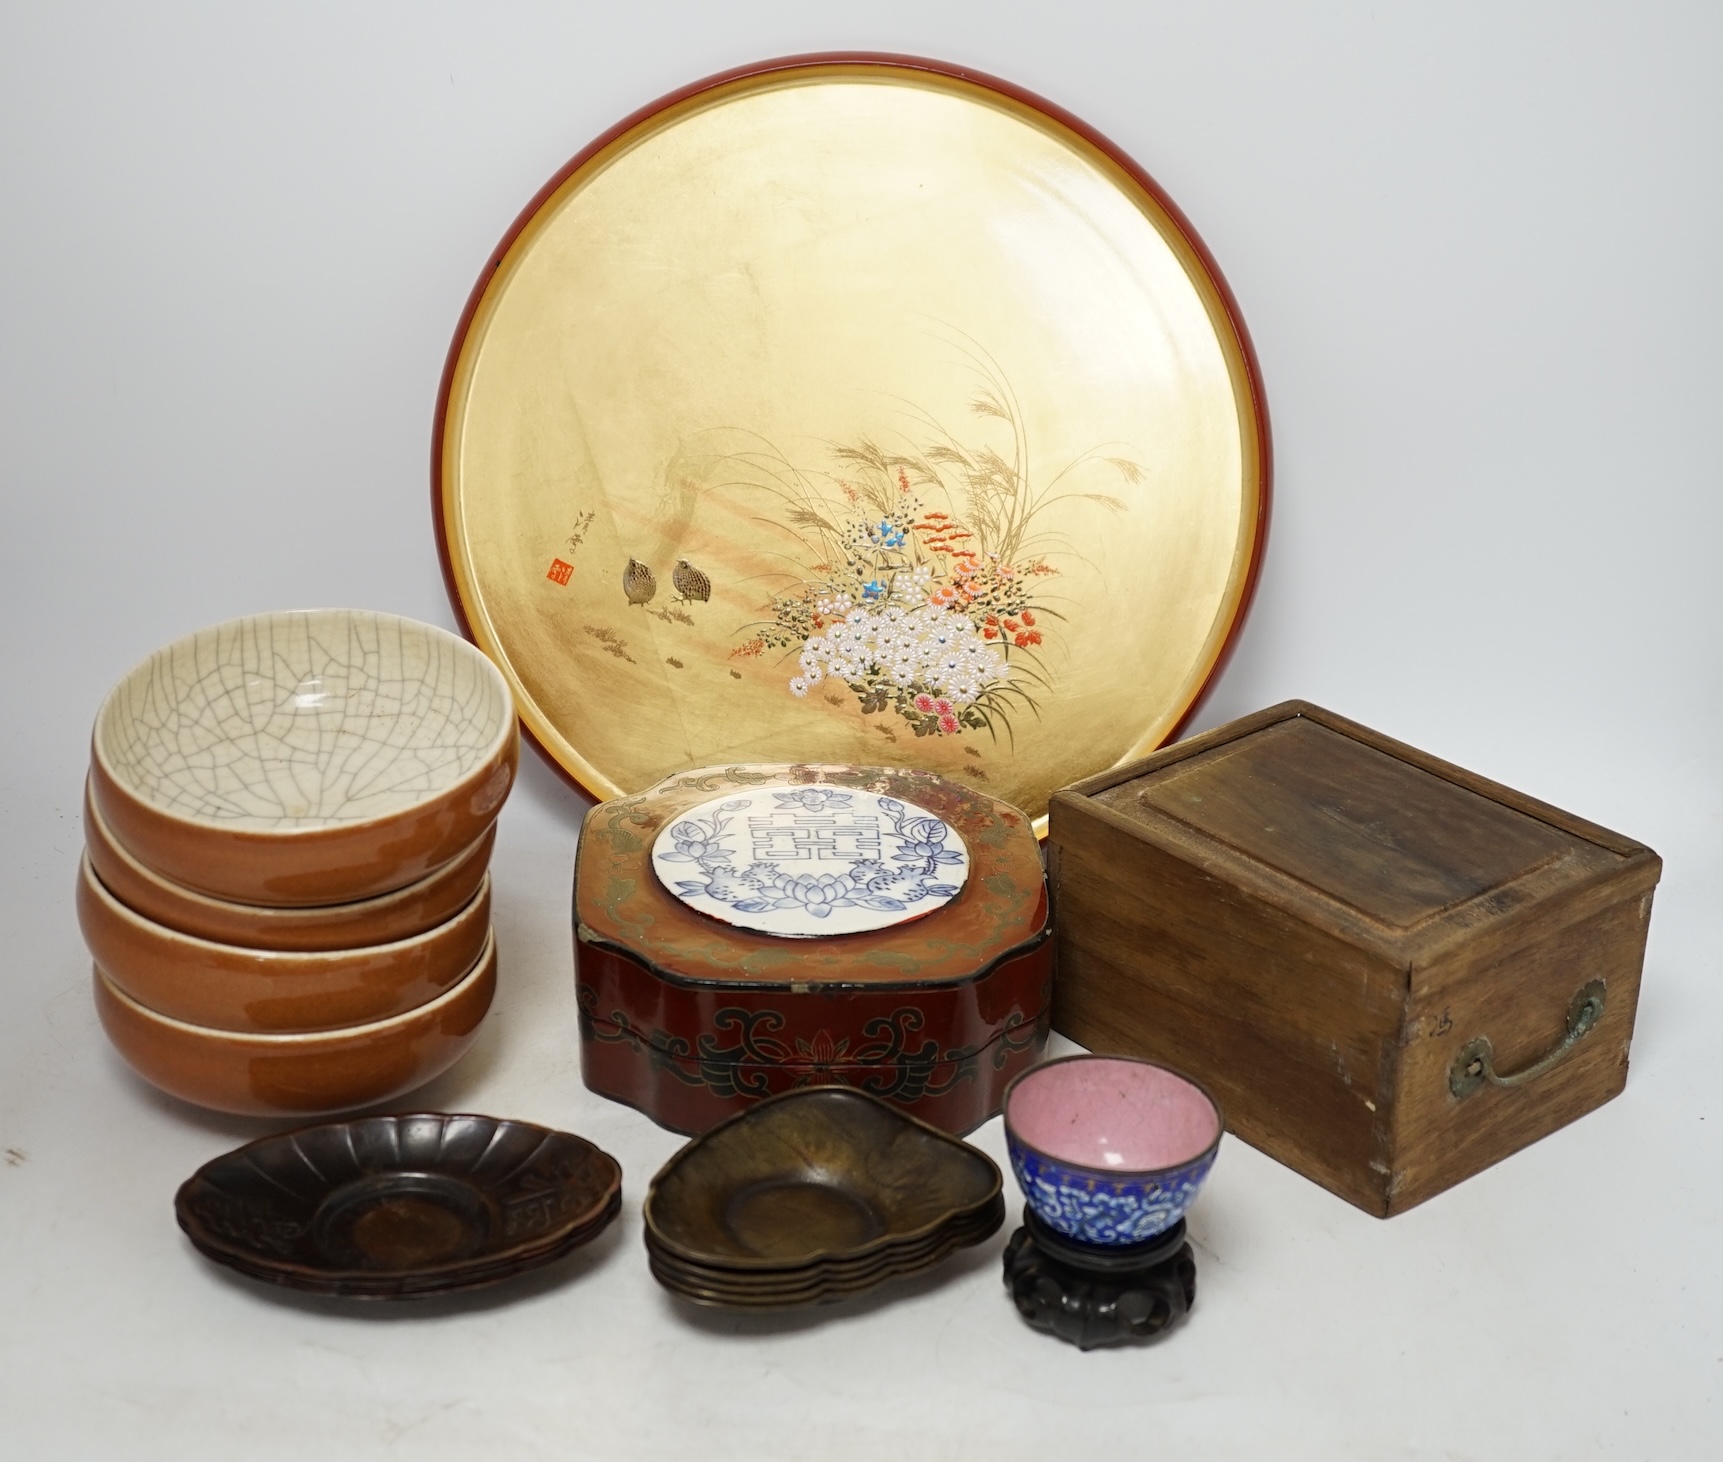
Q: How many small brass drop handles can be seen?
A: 1